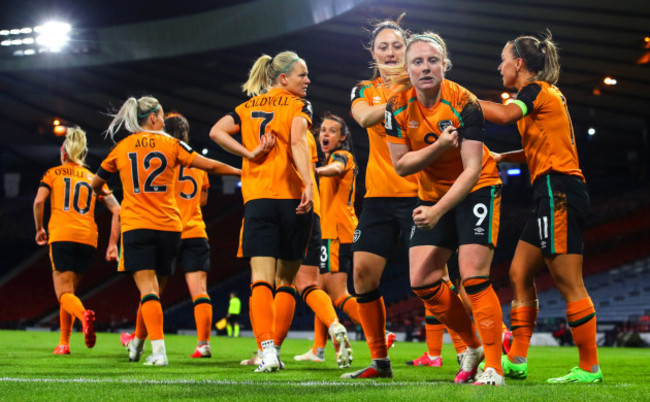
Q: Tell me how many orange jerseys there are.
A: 9